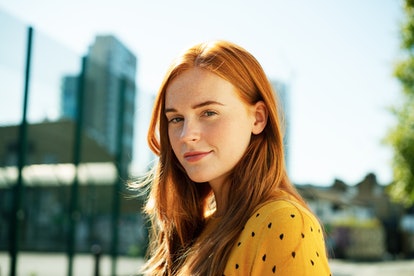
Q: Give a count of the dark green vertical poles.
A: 3